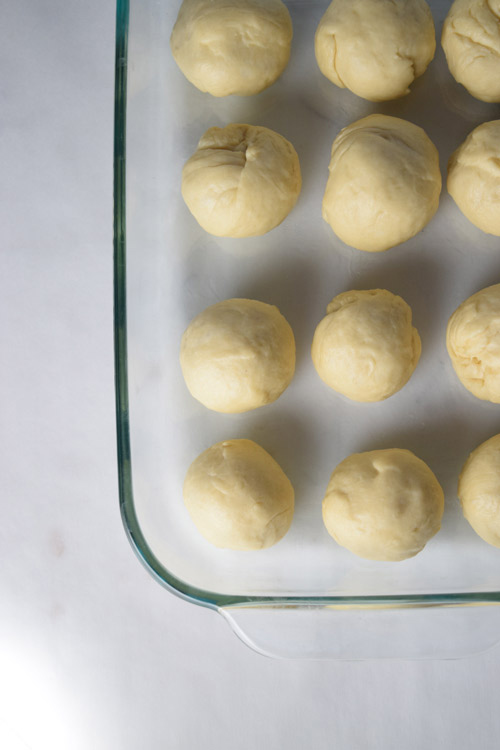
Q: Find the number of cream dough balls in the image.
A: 12